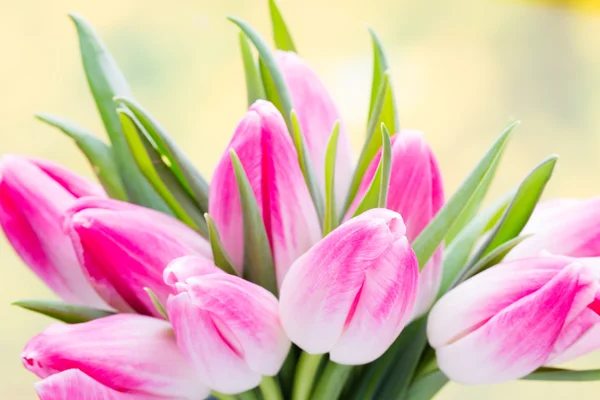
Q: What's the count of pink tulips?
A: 10